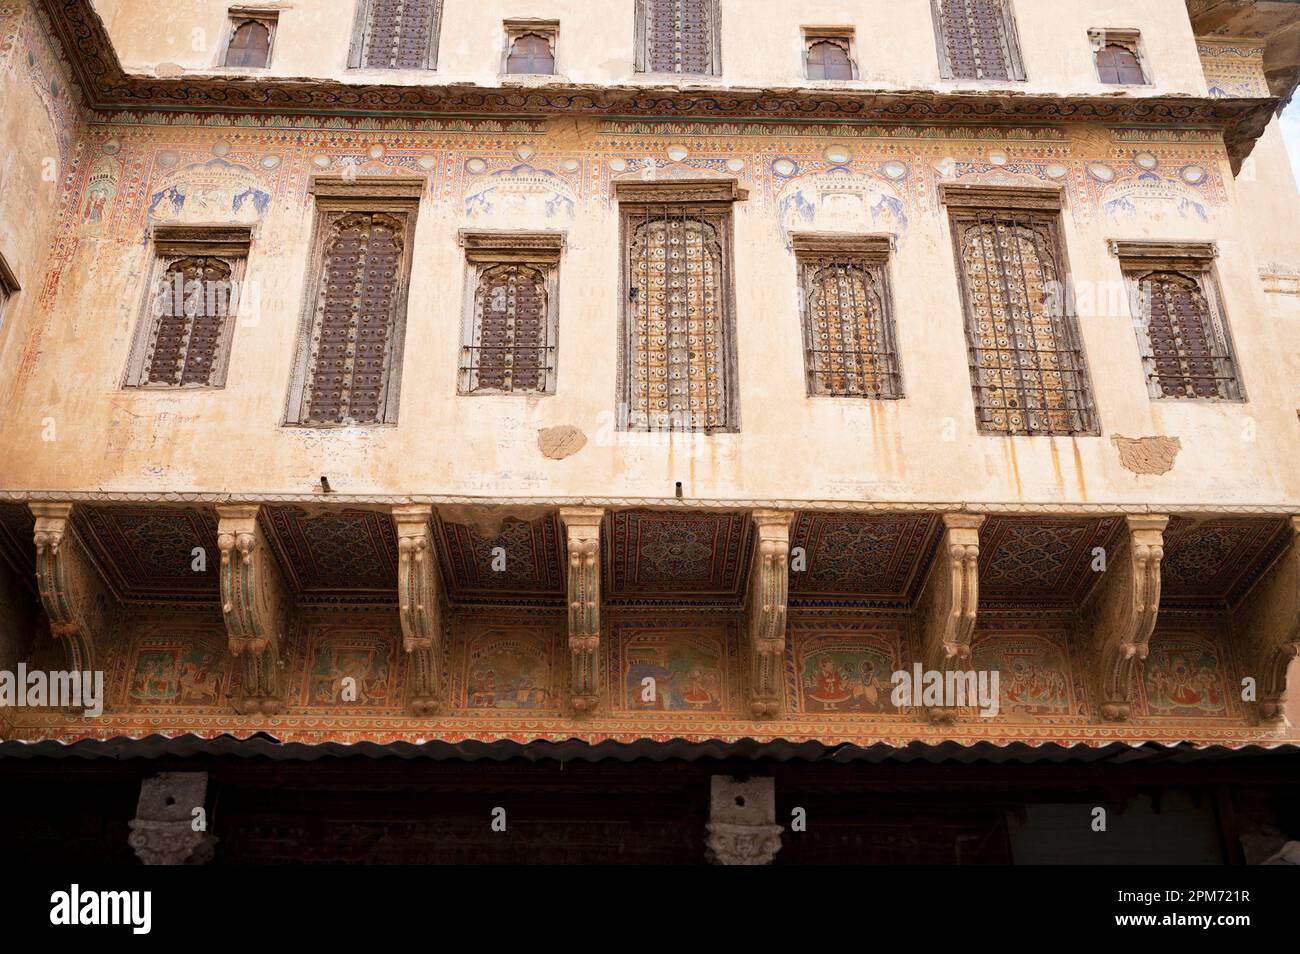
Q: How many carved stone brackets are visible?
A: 8